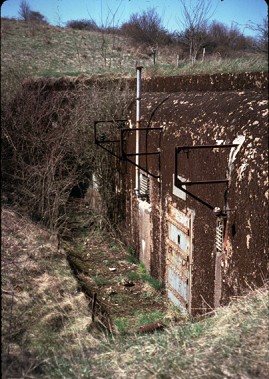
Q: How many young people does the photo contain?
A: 0